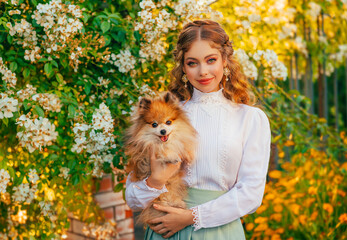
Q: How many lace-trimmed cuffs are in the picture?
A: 2